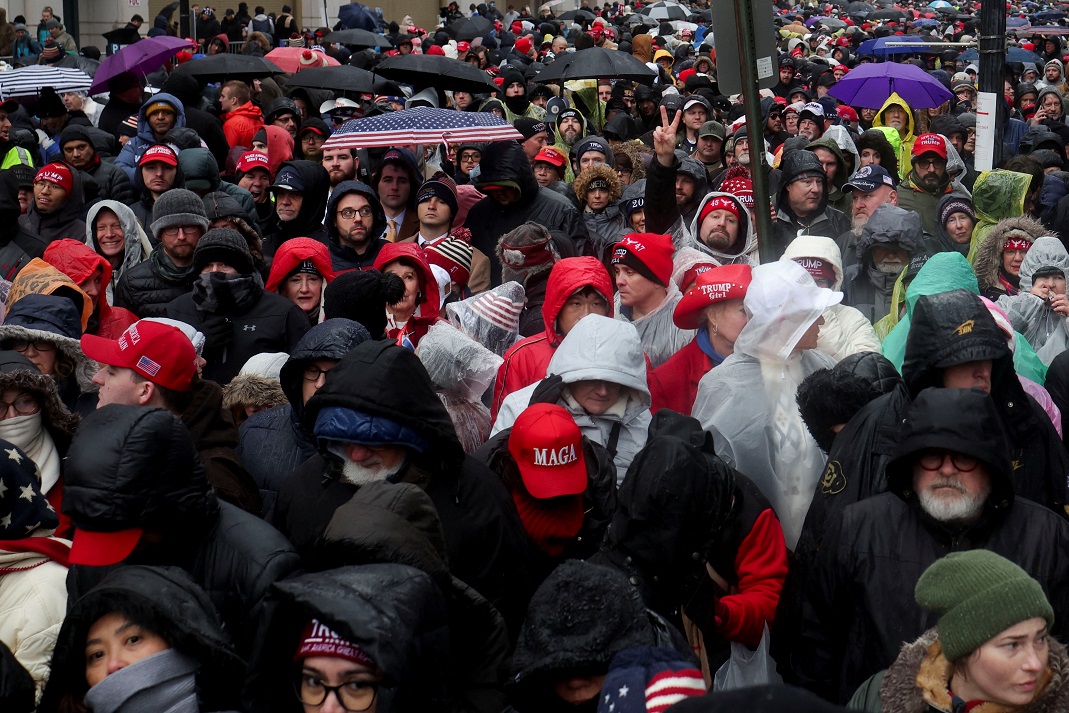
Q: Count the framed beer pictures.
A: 0